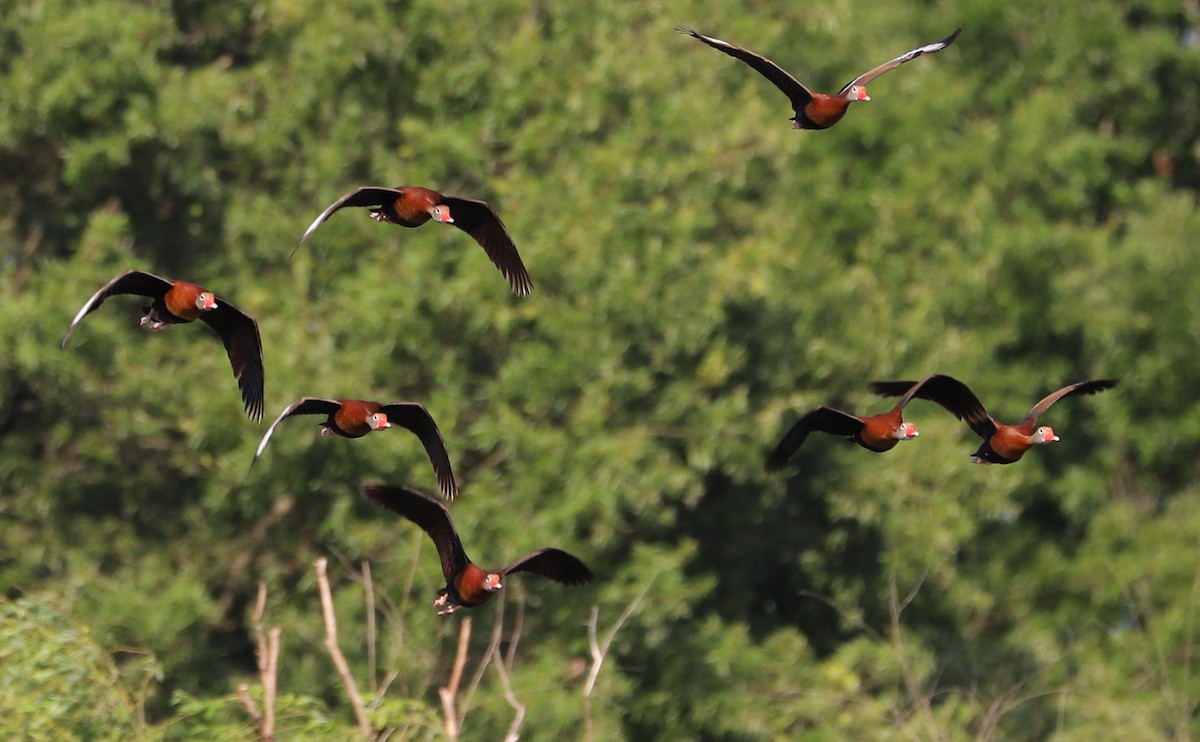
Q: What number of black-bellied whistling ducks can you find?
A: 7